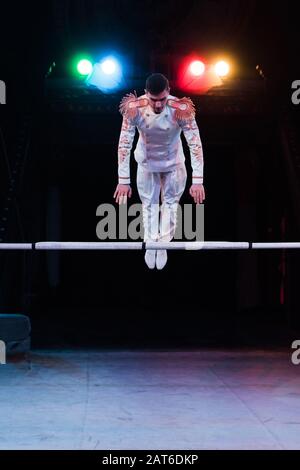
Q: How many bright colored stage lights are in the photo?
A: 4